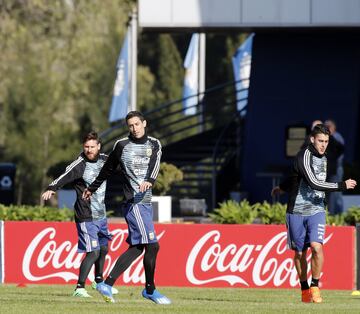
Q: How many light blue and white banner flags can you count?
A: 3